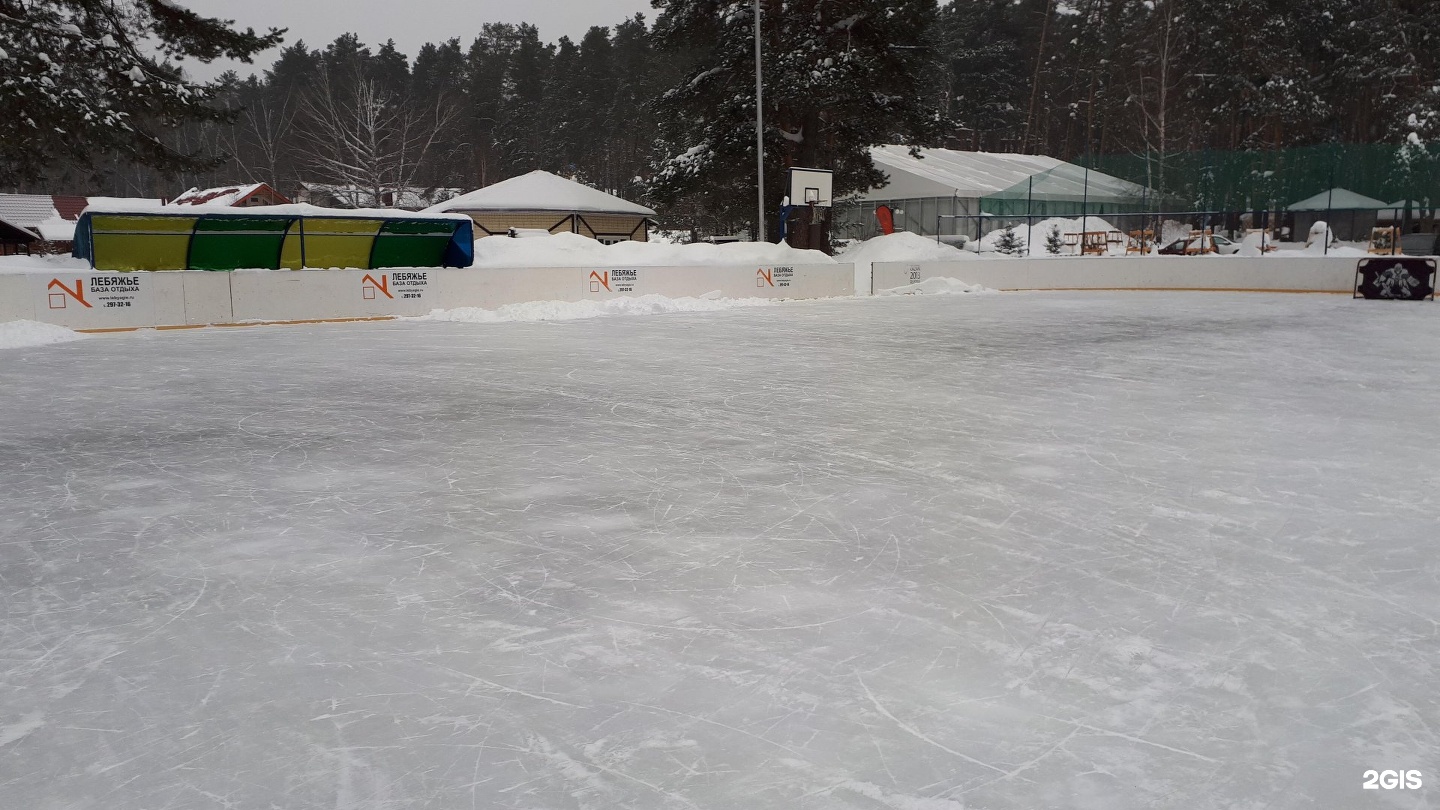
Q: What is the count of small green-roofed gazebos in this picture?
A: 2